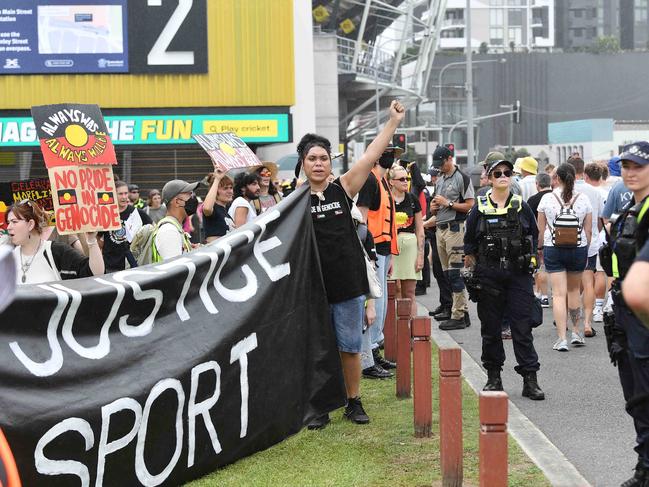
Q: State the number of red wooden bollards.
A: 5